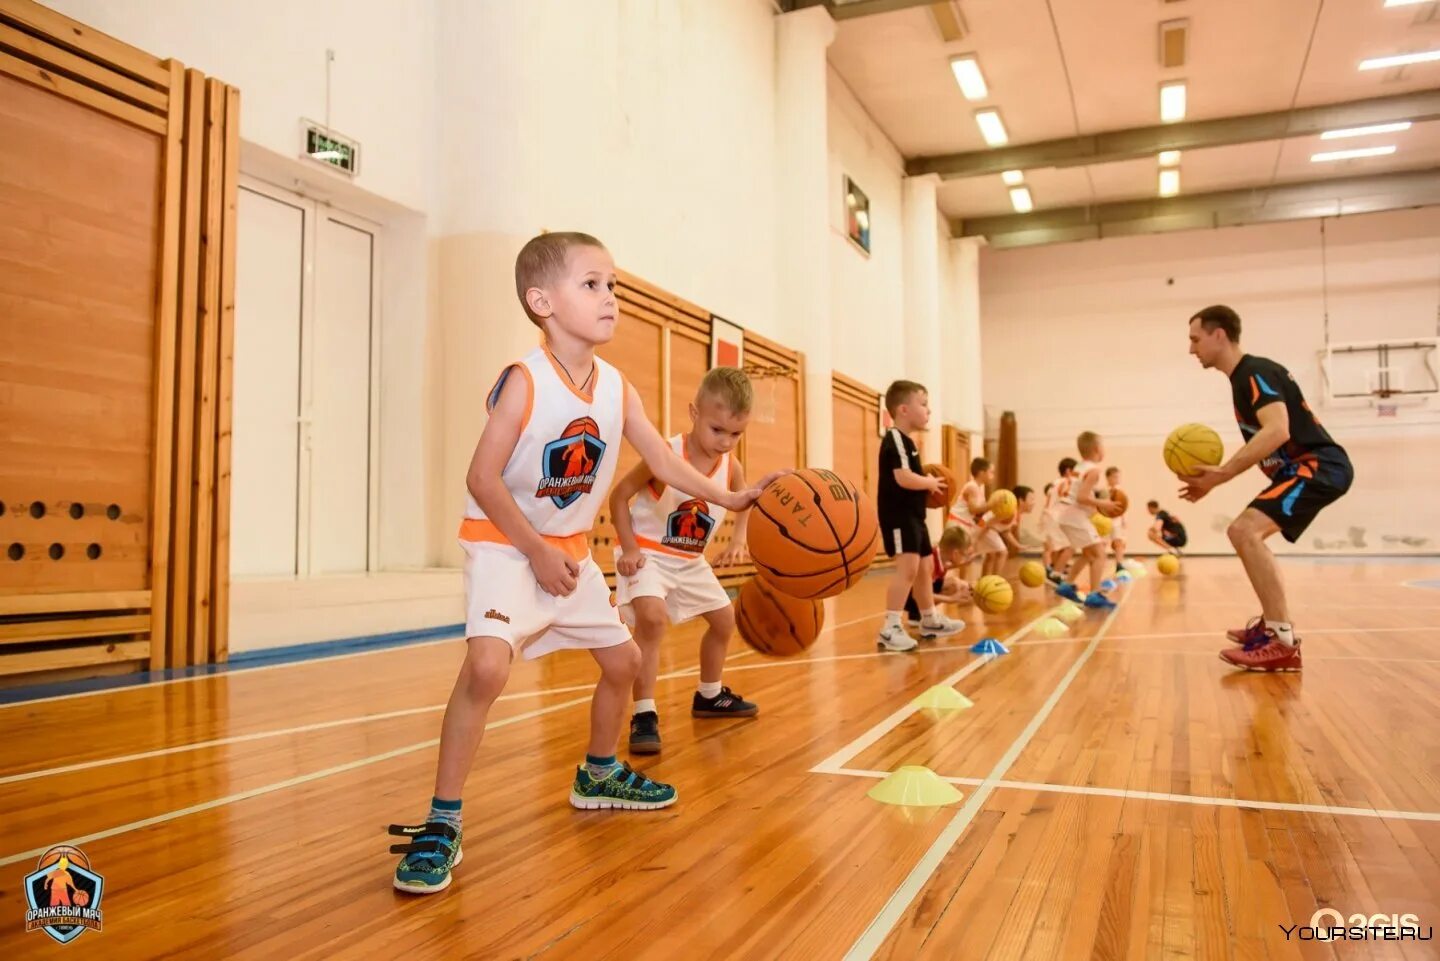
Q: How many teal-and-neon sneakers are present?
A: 2